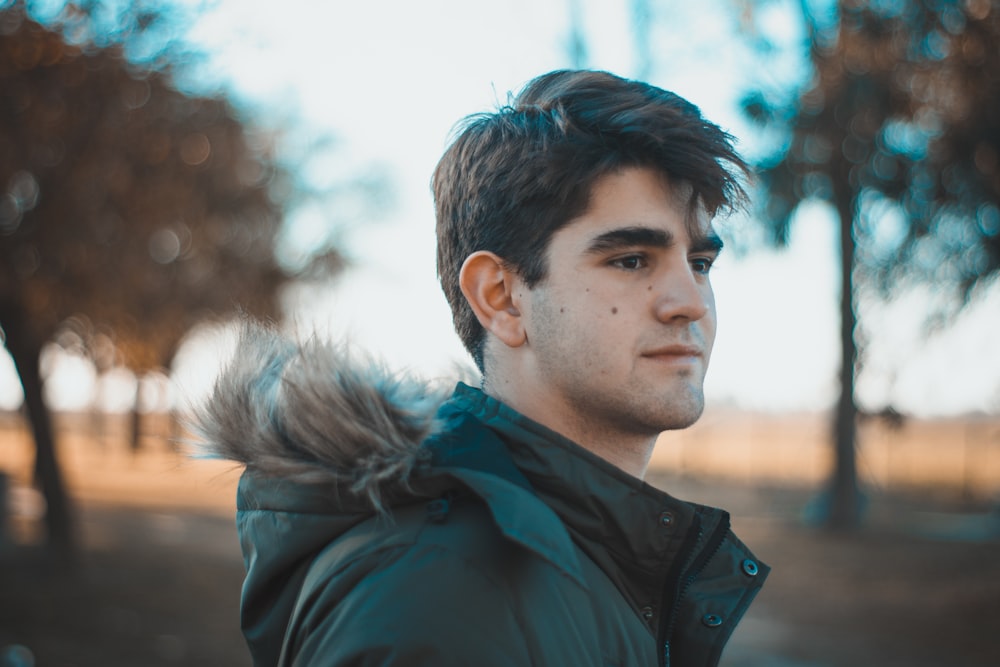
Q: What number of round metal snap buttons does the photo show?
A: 4